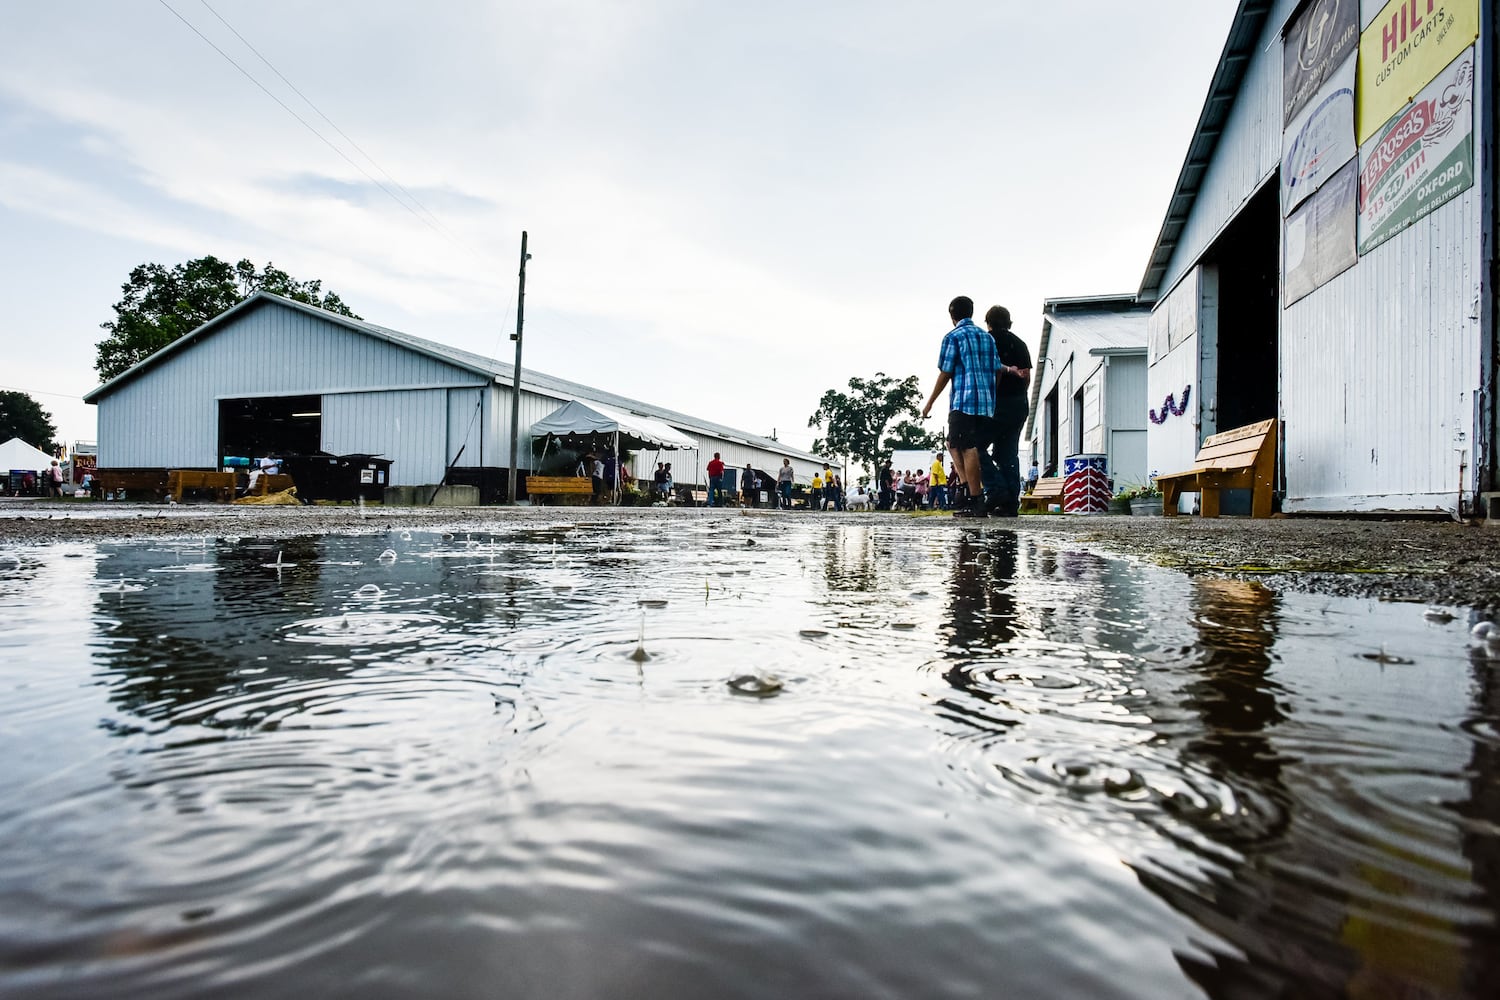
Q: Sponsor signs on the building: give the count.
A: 5